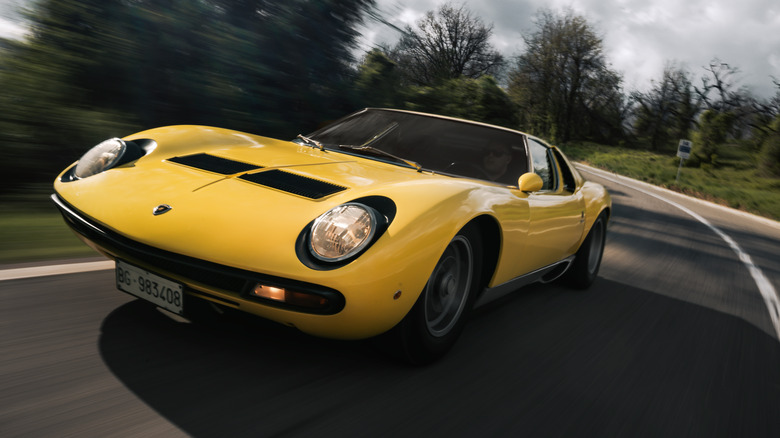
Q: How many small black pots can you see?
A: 0